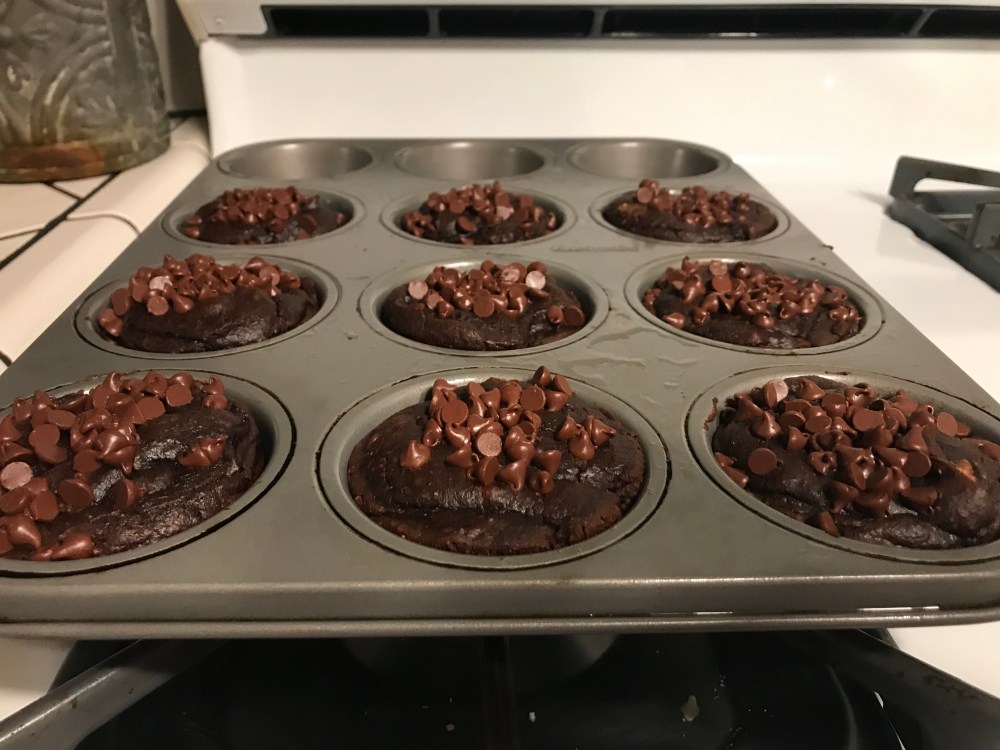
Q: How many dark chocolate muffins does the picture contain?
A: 9